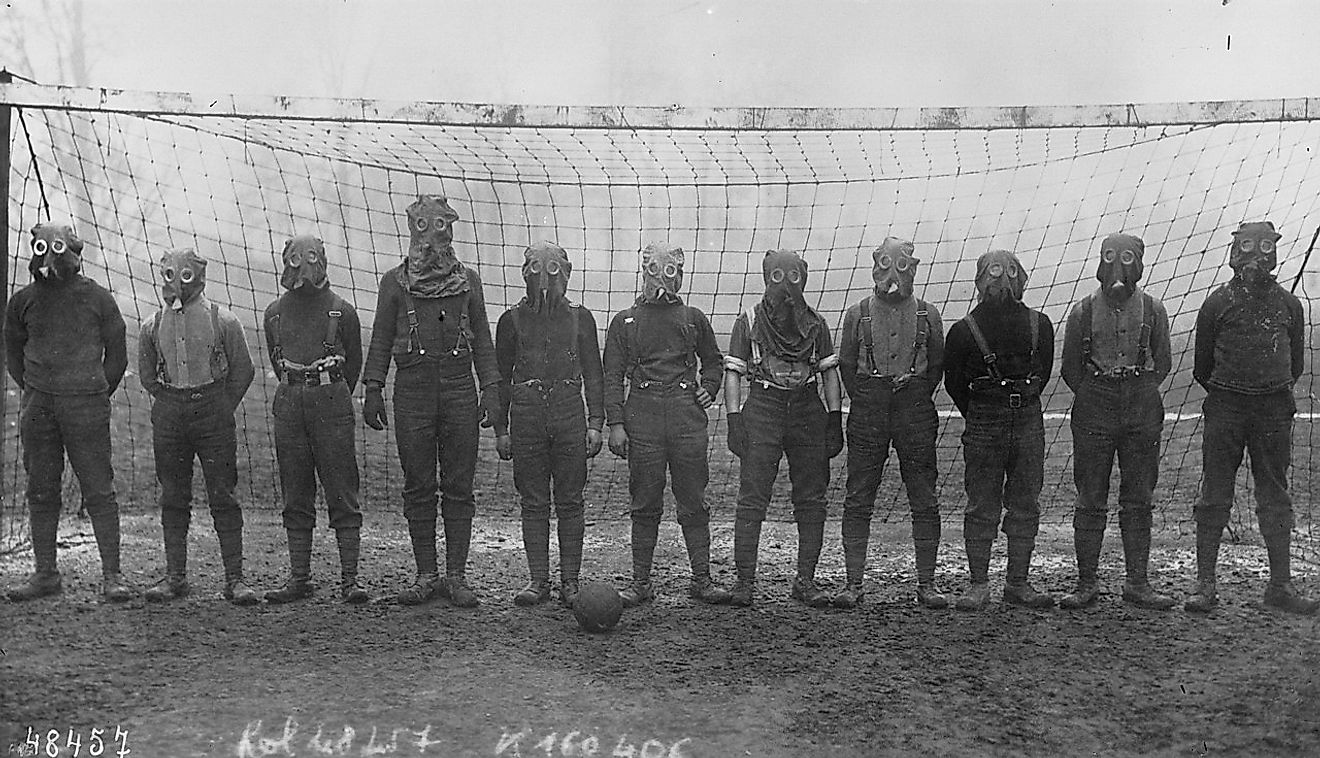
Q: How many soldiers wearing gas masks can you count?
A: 11